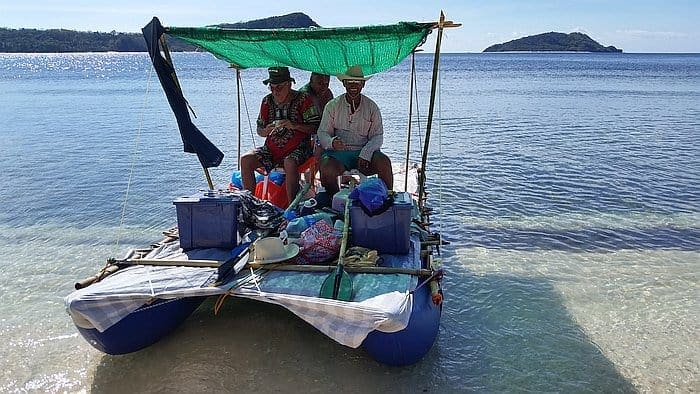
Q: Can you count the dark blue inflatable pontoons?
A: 2